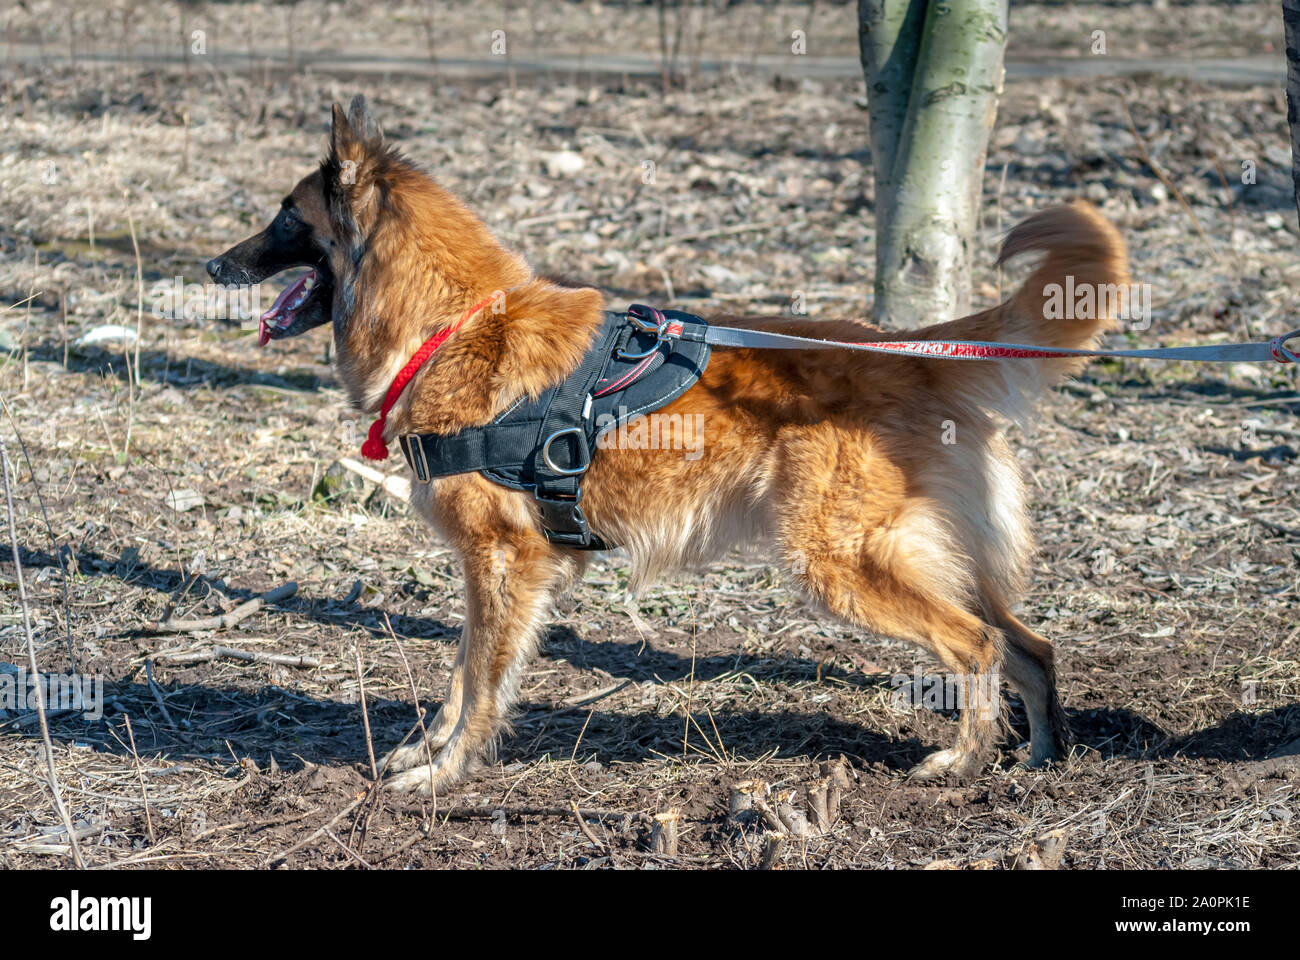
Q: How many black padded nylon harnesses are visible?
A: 1